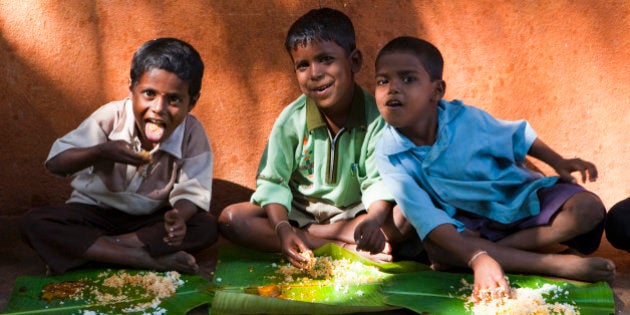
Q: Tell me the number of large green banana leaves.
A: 3